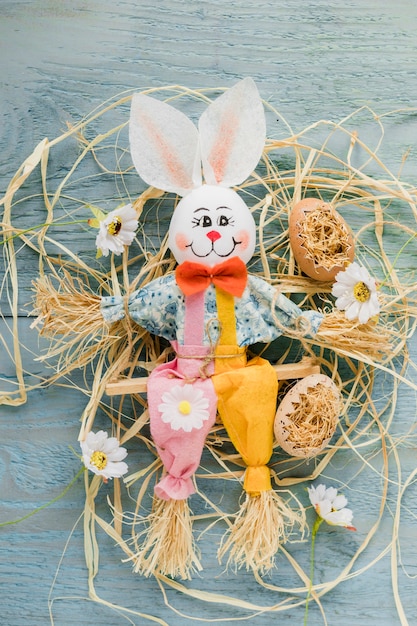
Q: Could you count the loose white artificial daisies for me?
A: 4